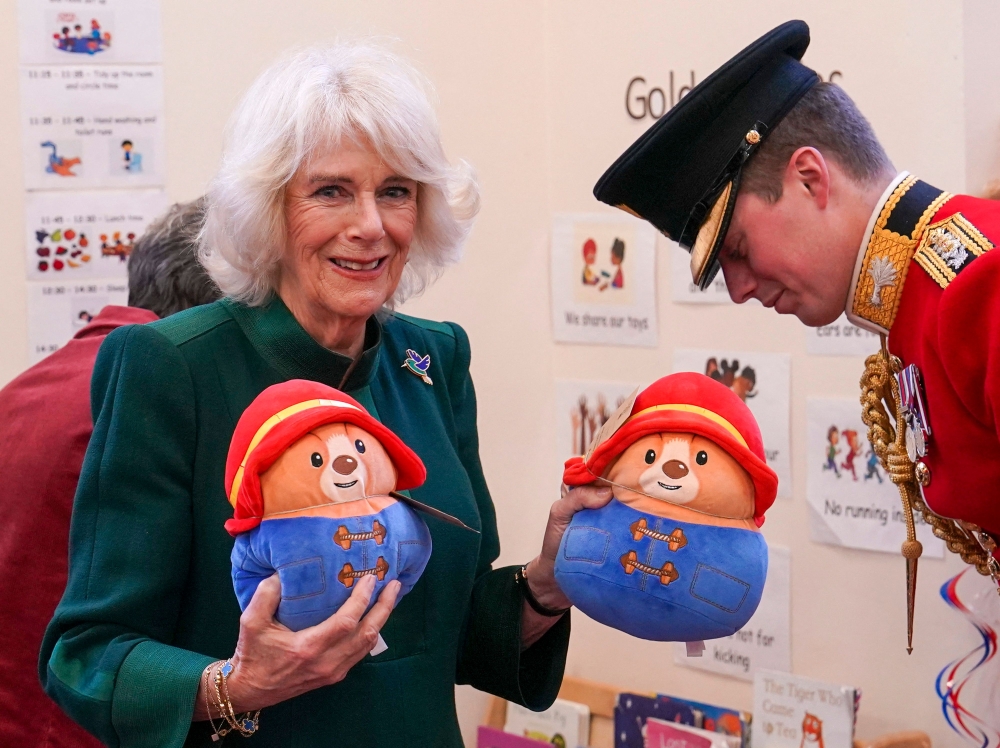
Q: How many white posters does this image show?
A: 11